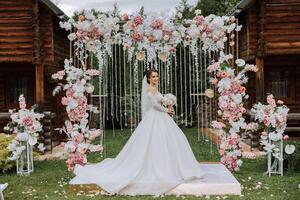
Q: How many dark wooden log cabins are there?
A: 2